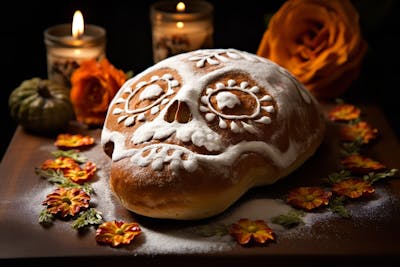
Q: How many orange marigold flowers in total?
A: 11